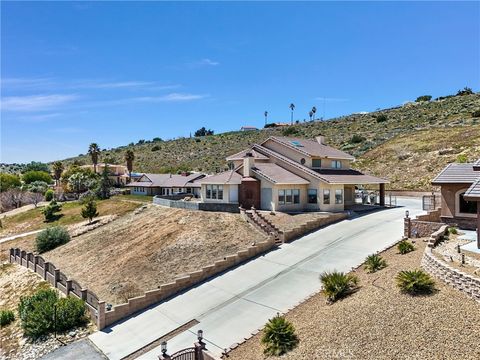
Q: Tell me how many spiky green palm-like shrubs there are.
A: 5